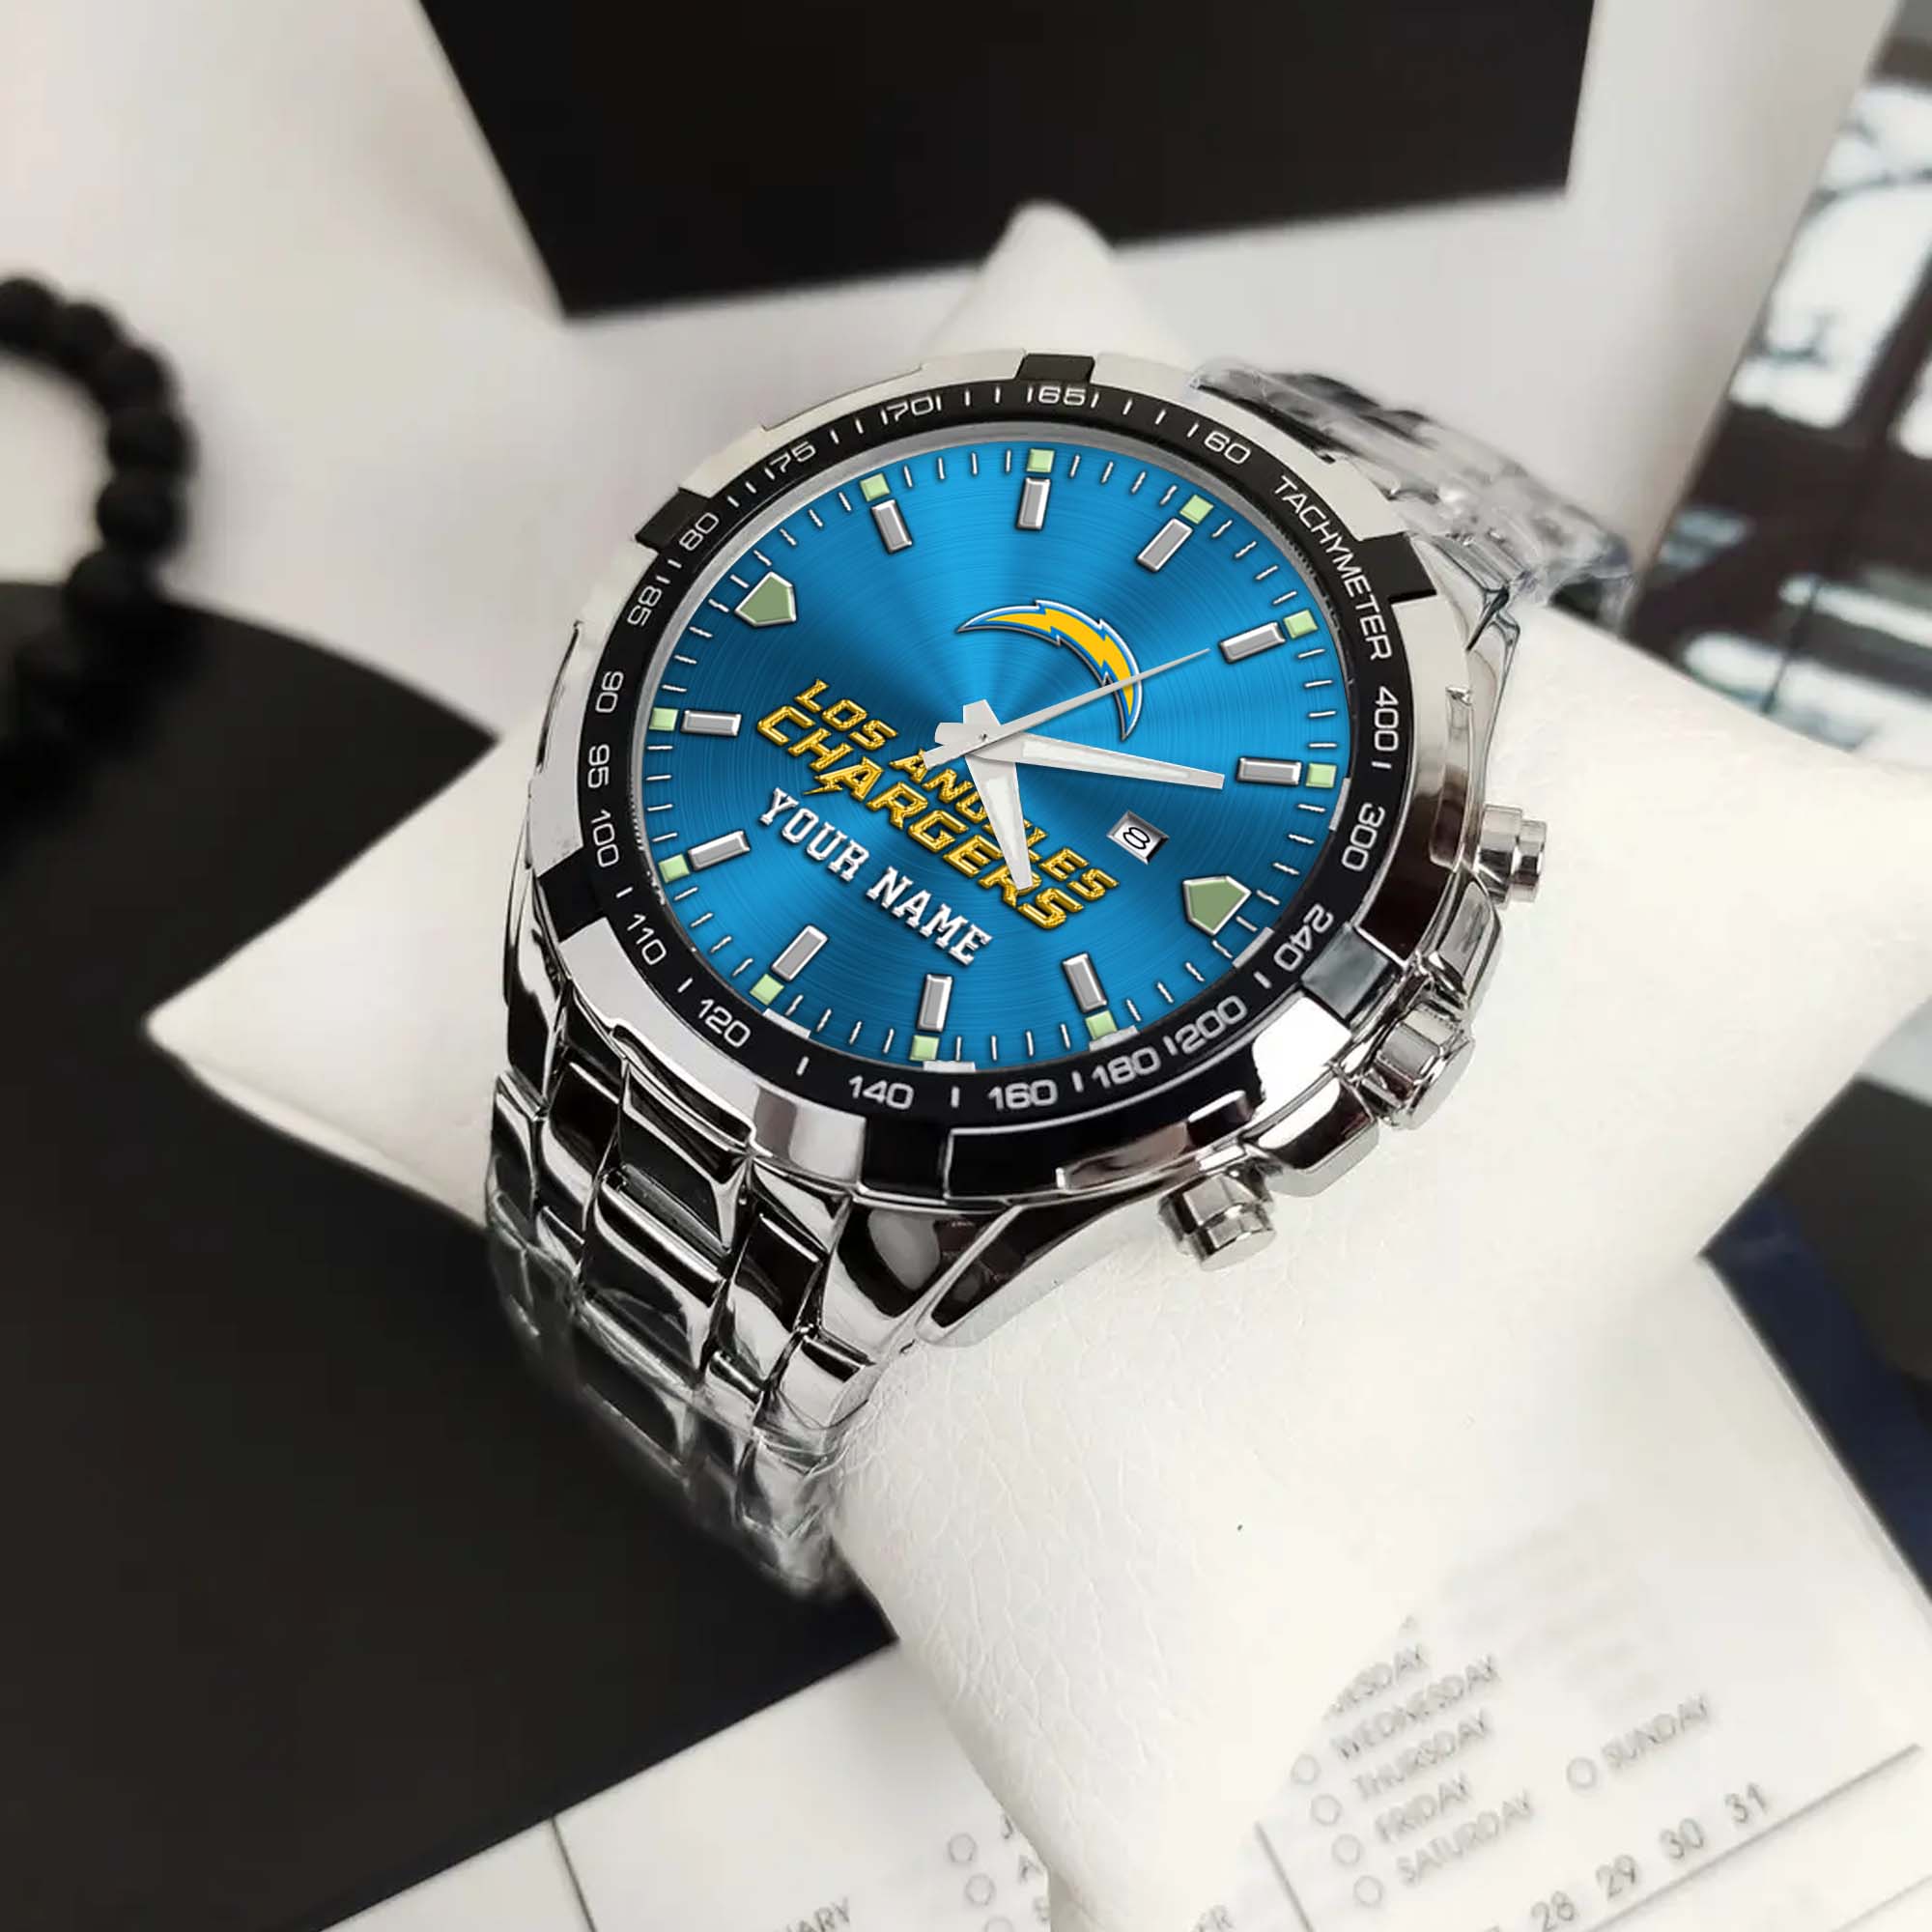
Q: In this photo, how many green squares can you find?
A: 10